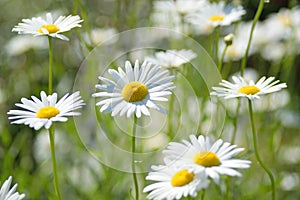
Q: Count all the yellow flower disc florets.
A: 7